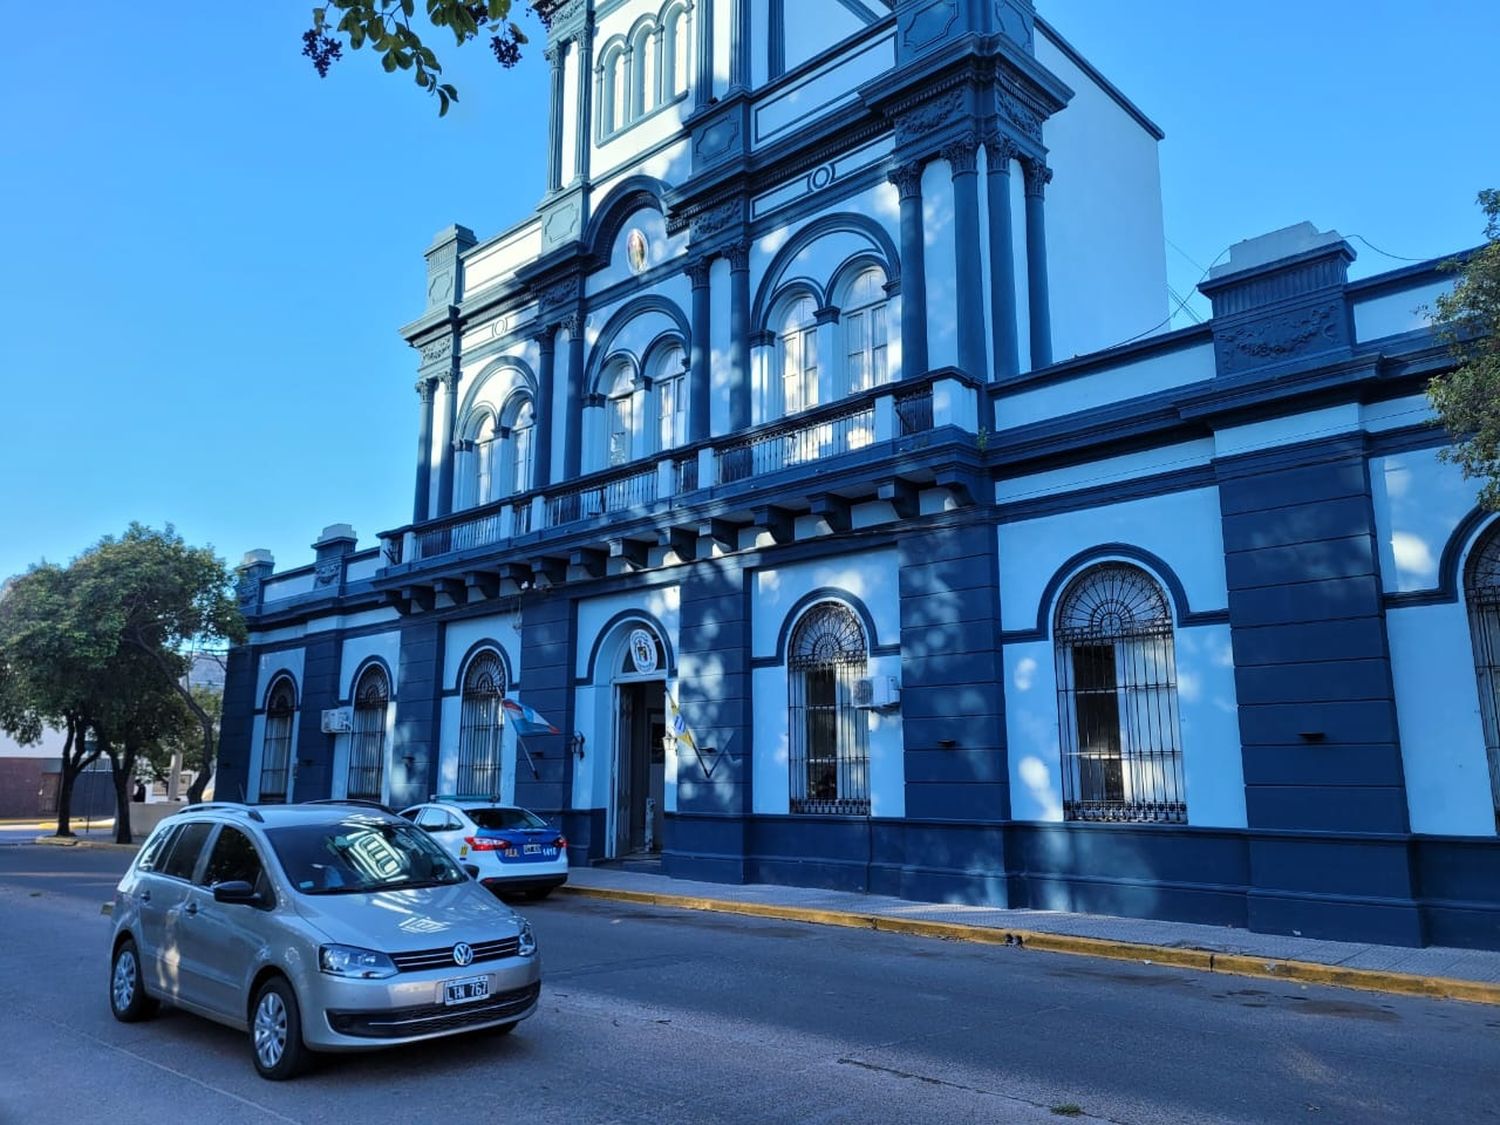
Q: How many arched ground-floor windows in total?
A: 6